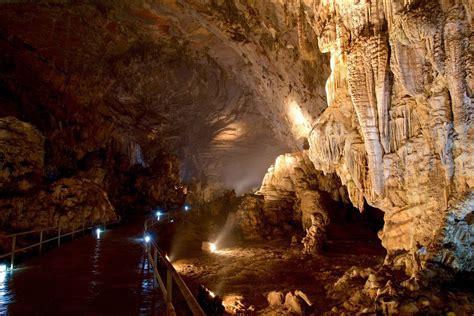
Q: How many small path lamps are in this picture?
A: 5